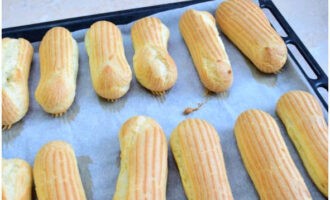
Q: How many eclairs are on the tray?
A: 12